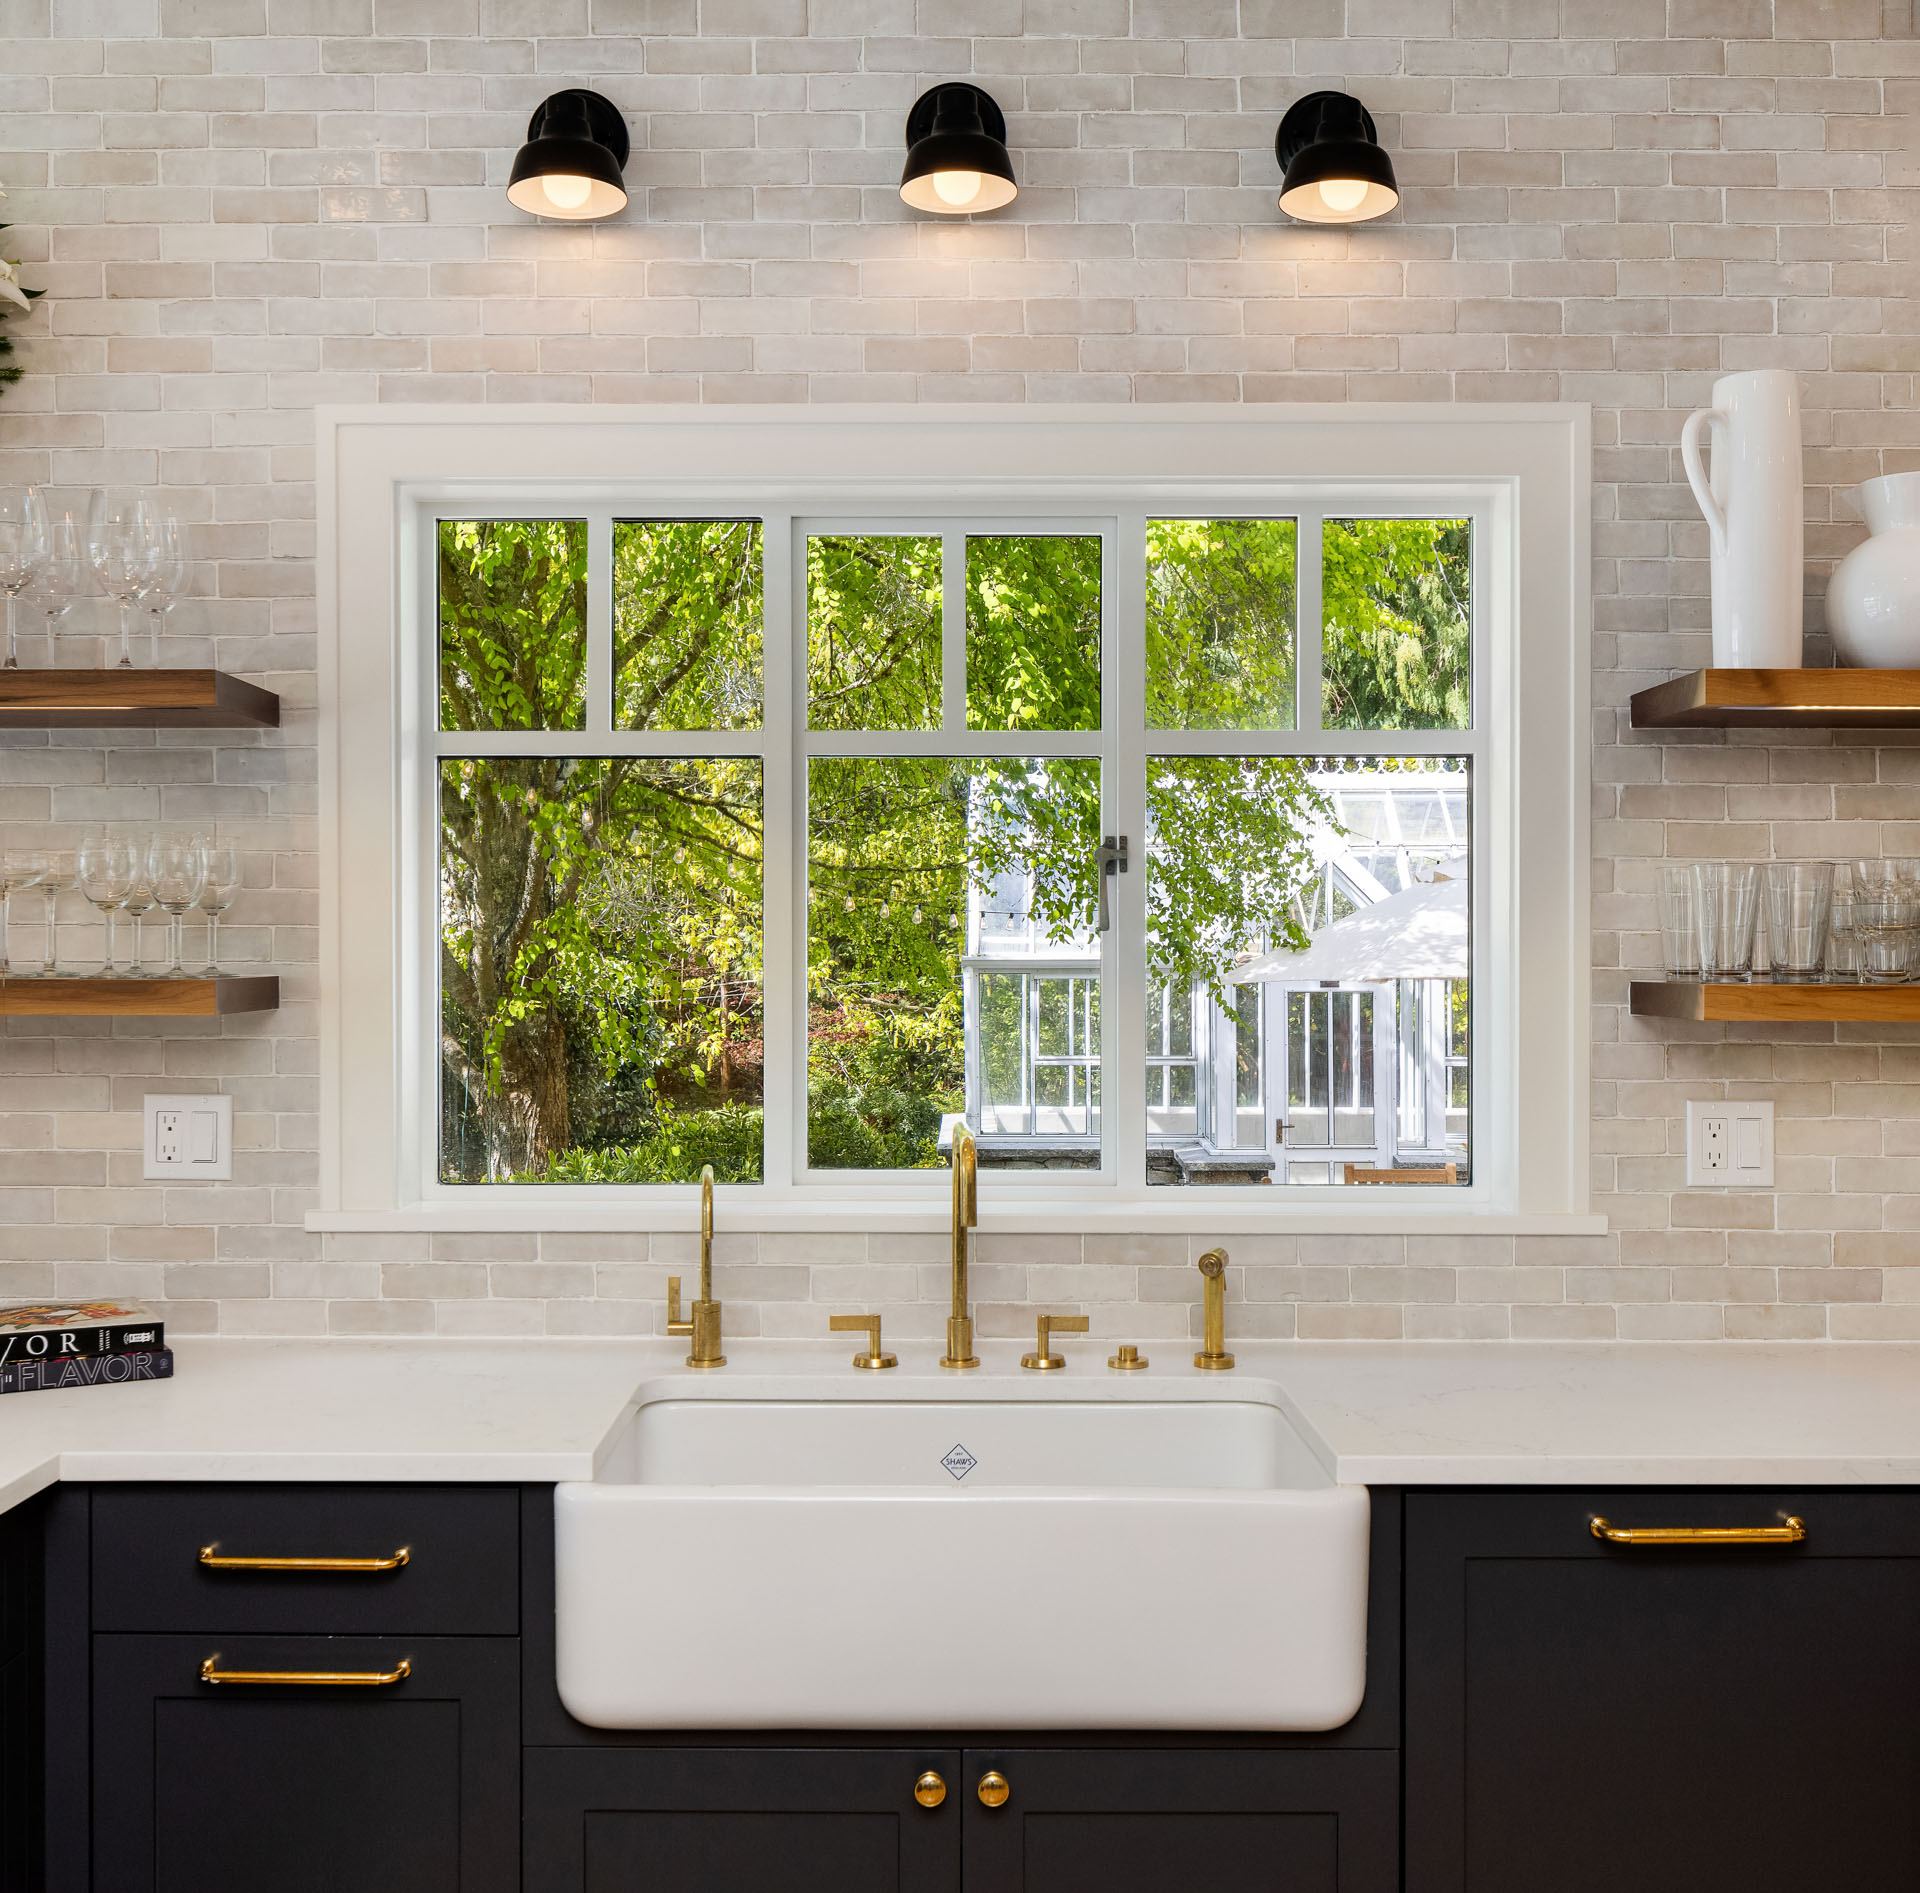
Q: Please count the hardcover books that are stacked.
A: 2